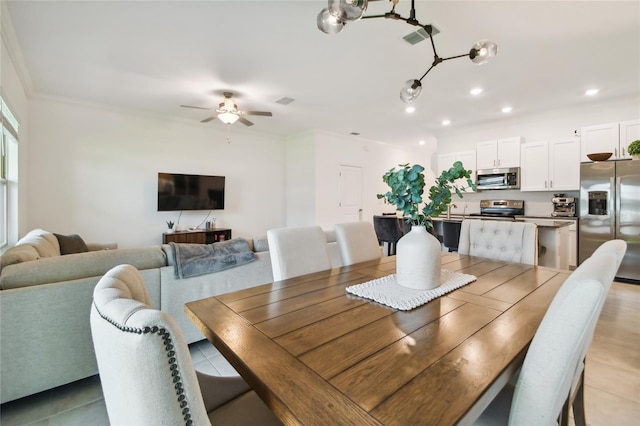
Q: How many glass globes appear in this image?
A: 4